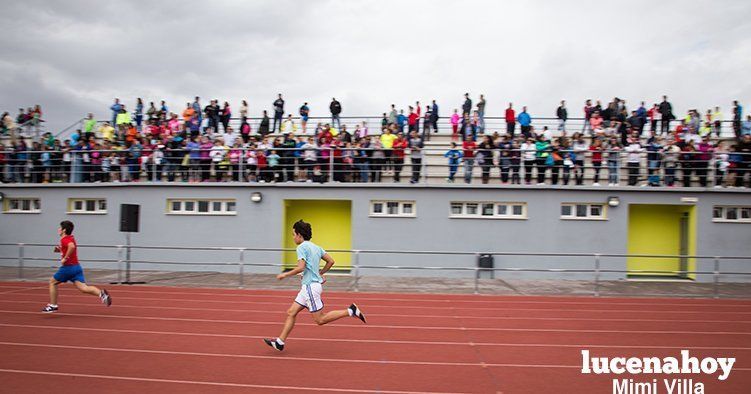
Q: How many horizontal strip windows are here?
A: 7